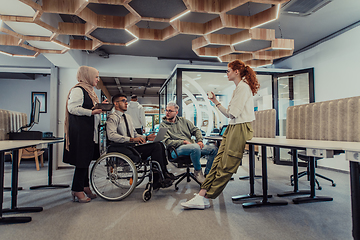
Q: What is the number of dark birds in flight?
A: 0